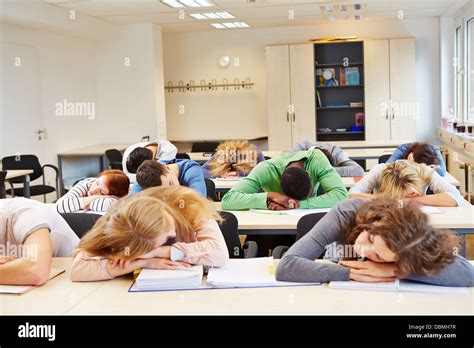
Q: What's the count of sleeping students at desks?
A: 11